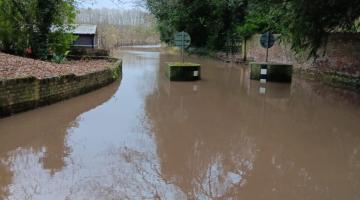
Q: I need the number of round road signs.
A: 2